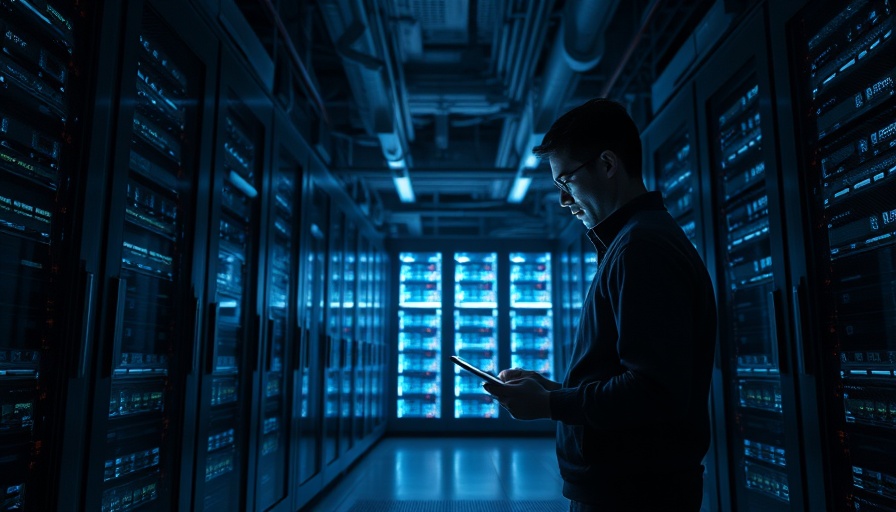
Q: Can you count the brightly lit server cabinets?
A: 3